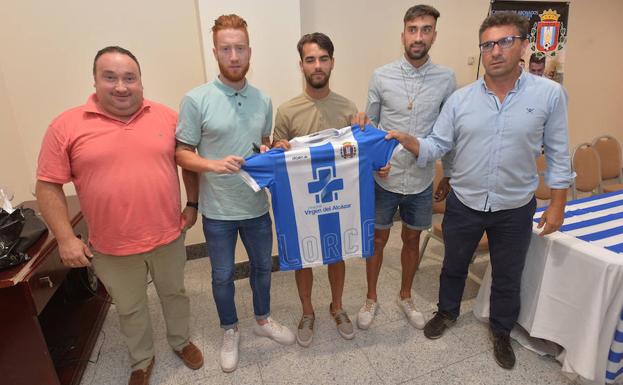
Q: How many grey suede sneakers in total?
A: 2